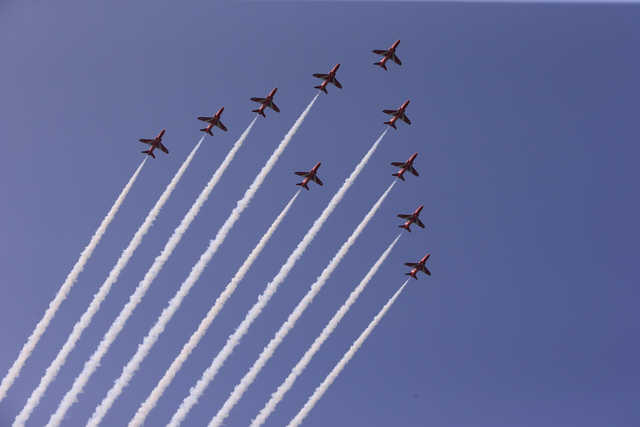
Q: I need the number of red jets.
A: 10